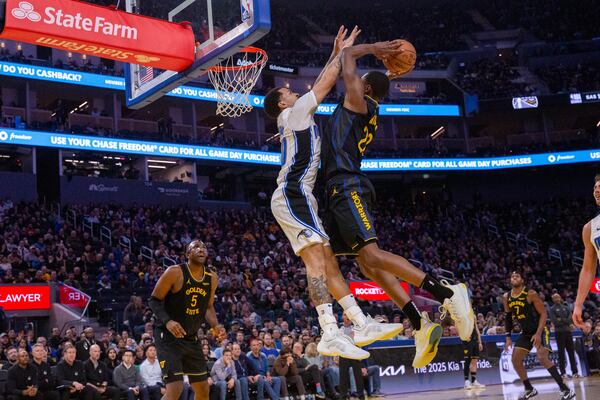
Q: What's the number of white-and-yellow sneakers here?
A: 4